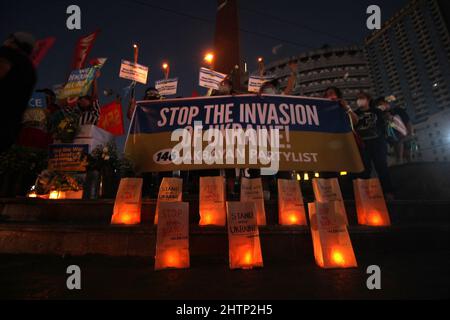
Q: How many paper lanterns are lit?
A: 10